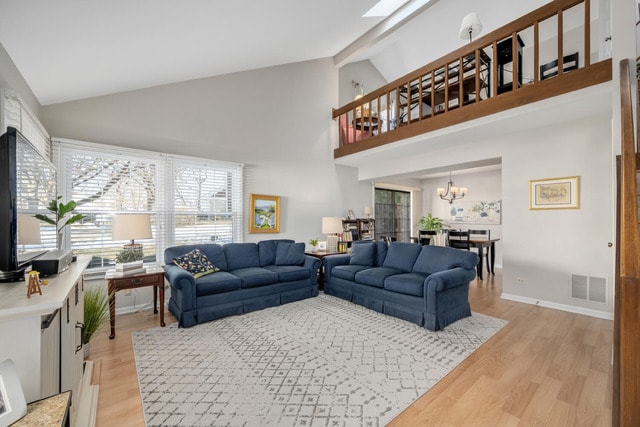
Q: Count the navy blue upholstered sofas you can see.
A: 2